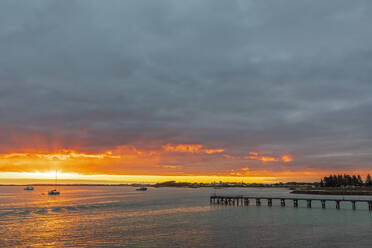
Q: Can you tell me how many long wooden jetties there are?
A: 1